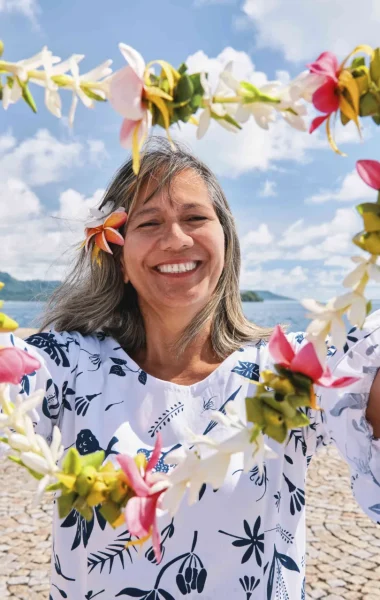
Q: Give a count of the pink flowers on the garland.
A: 6